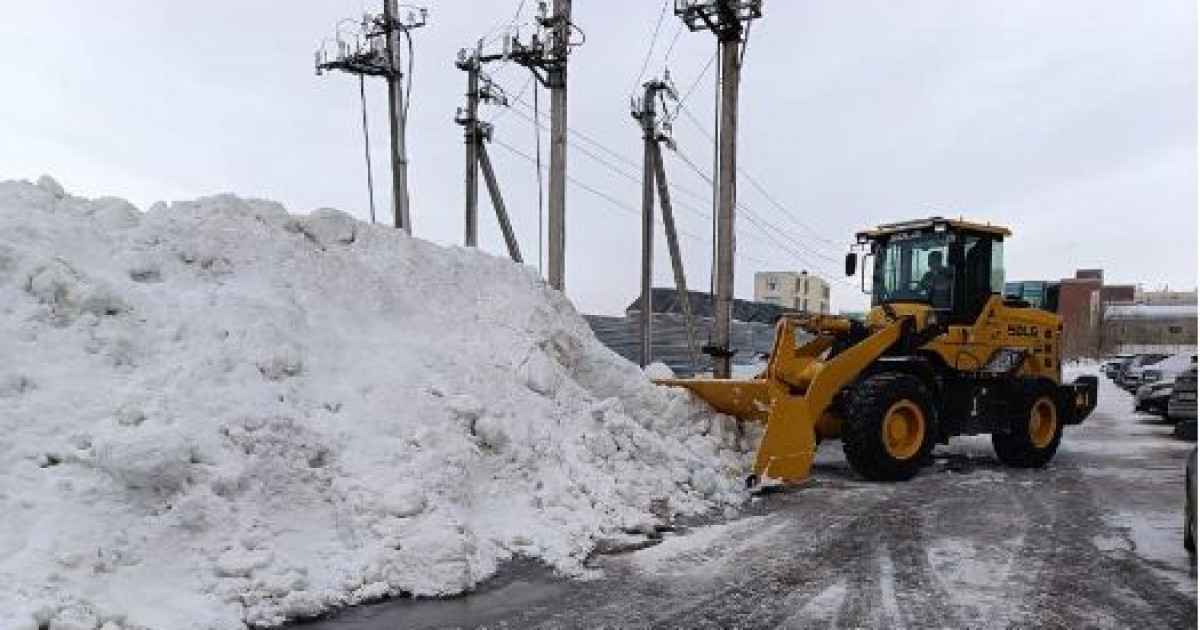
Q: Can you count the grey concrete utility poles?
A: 5